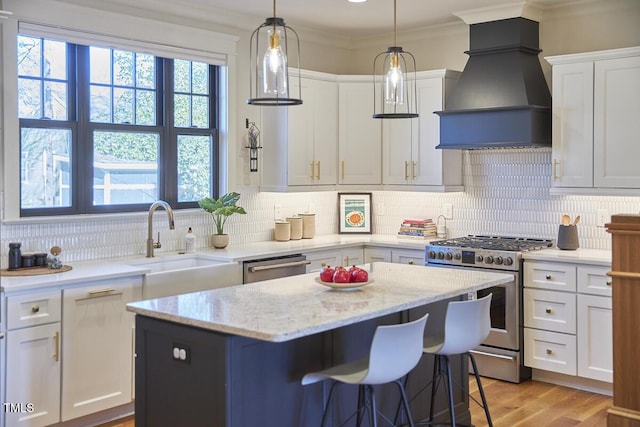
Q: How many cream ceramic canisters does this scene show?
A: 3